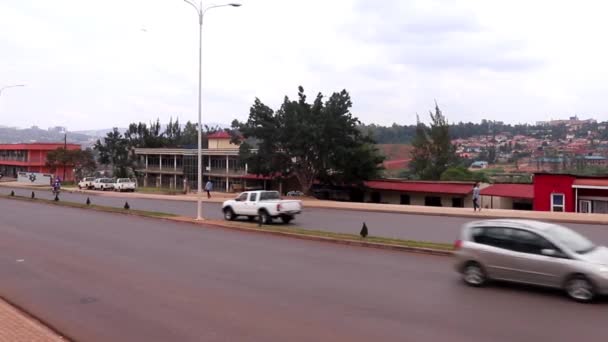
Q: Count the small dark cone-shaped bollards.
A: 7